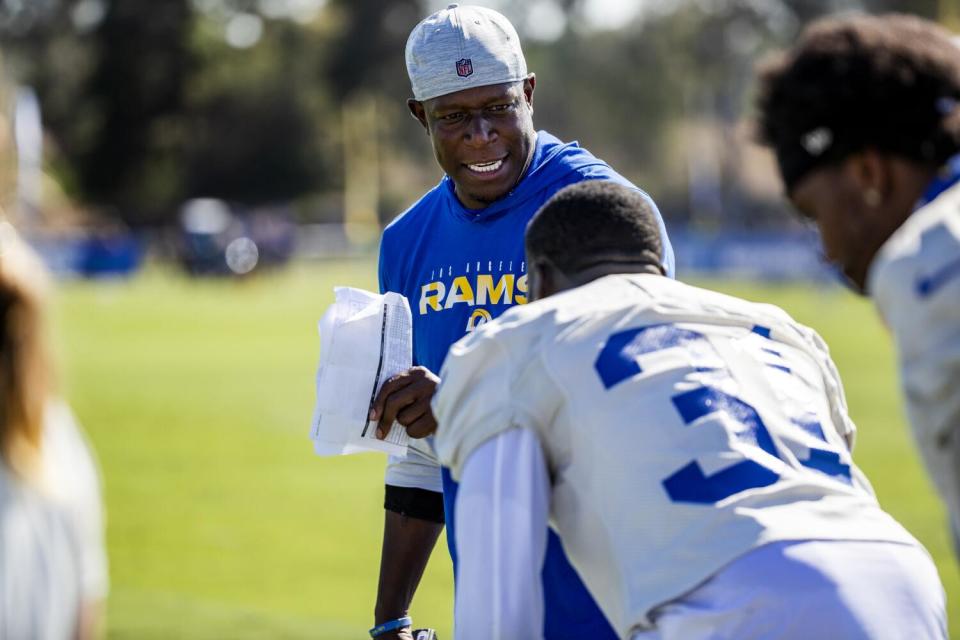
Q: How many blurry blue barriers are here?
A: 2